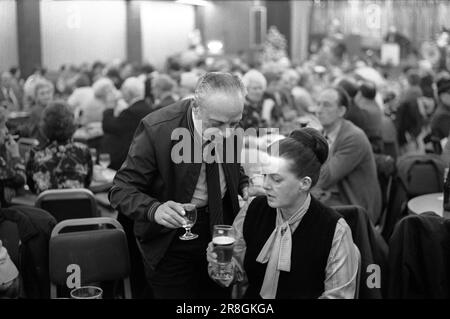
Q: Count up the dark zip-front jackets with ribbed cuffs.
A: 1